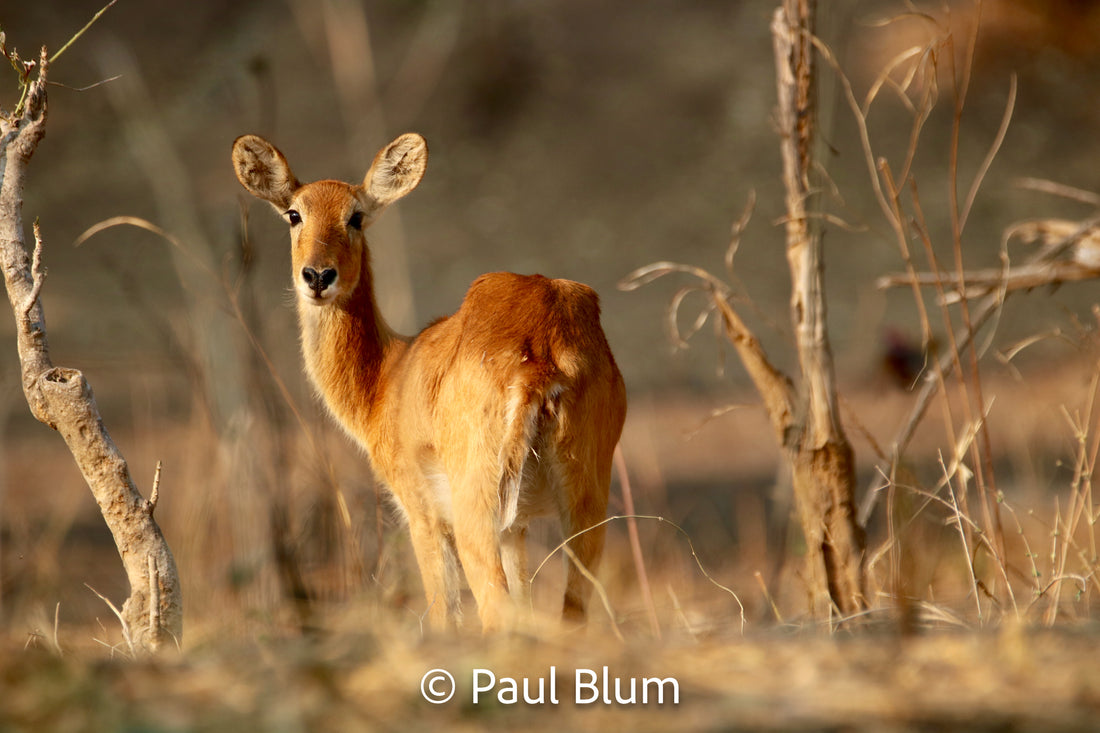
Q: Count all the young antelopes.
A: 1